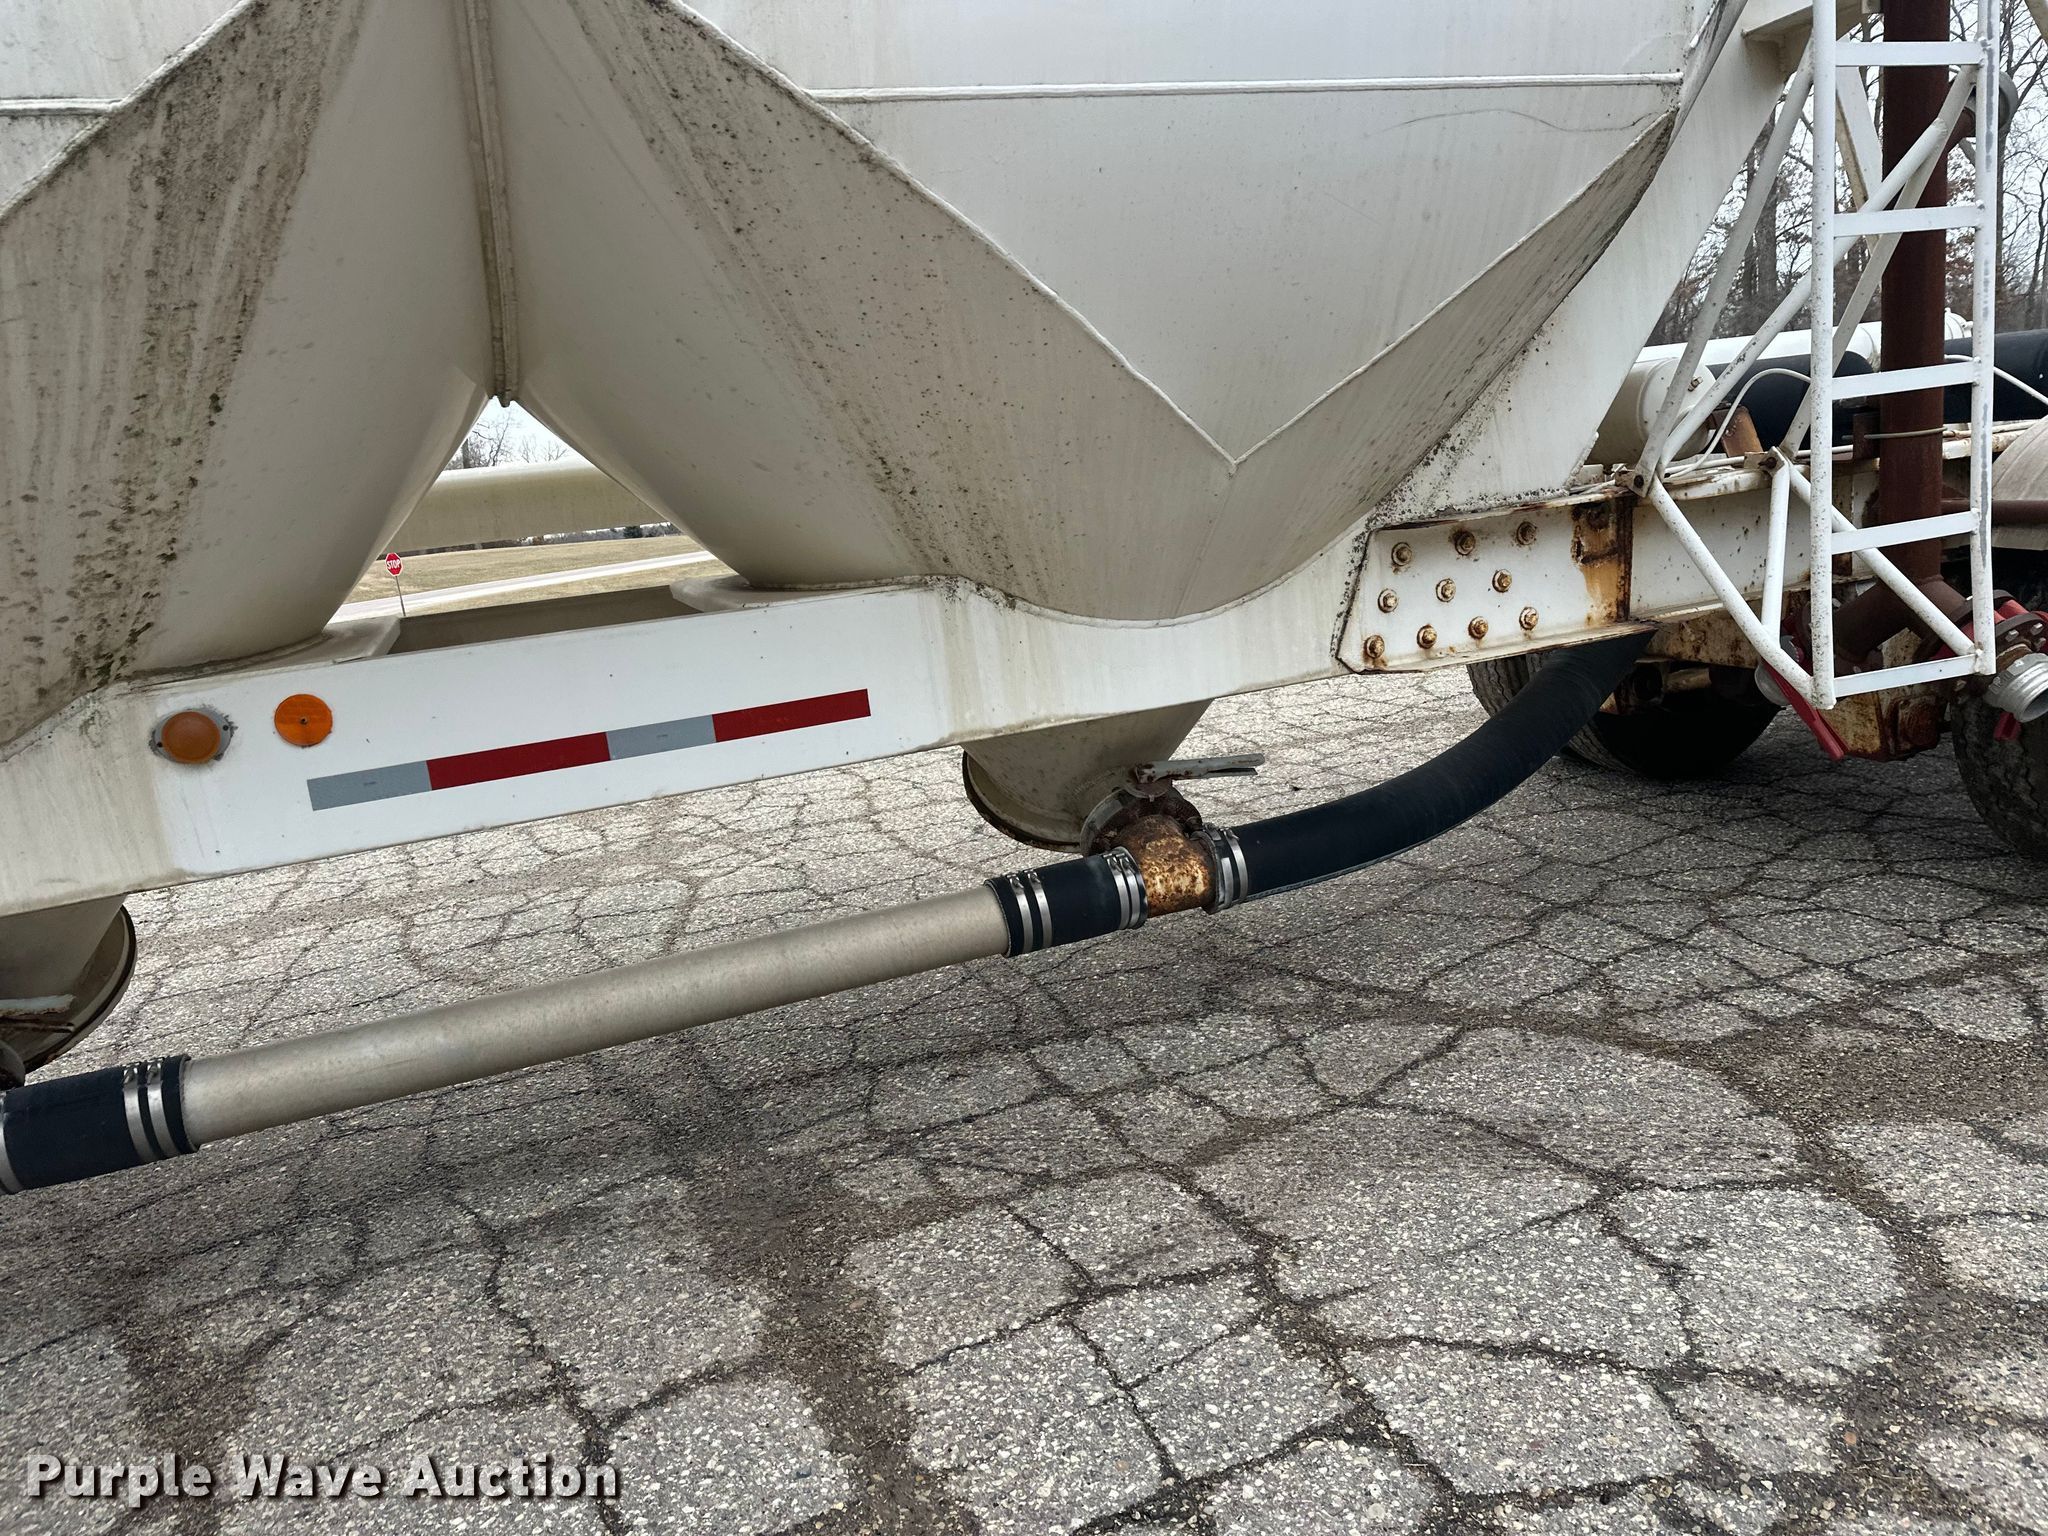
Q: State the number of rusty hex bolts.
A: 10